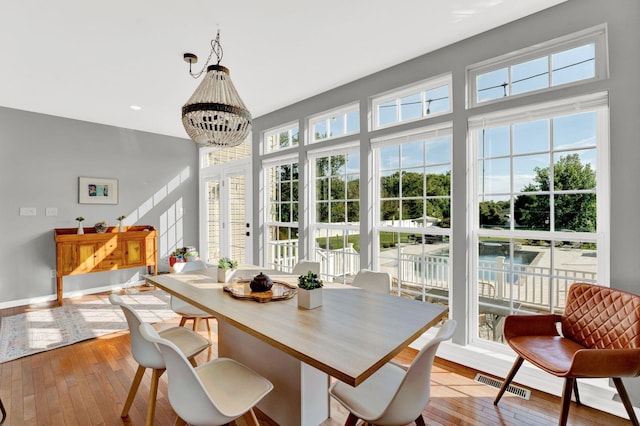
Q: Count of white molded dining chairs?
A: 6